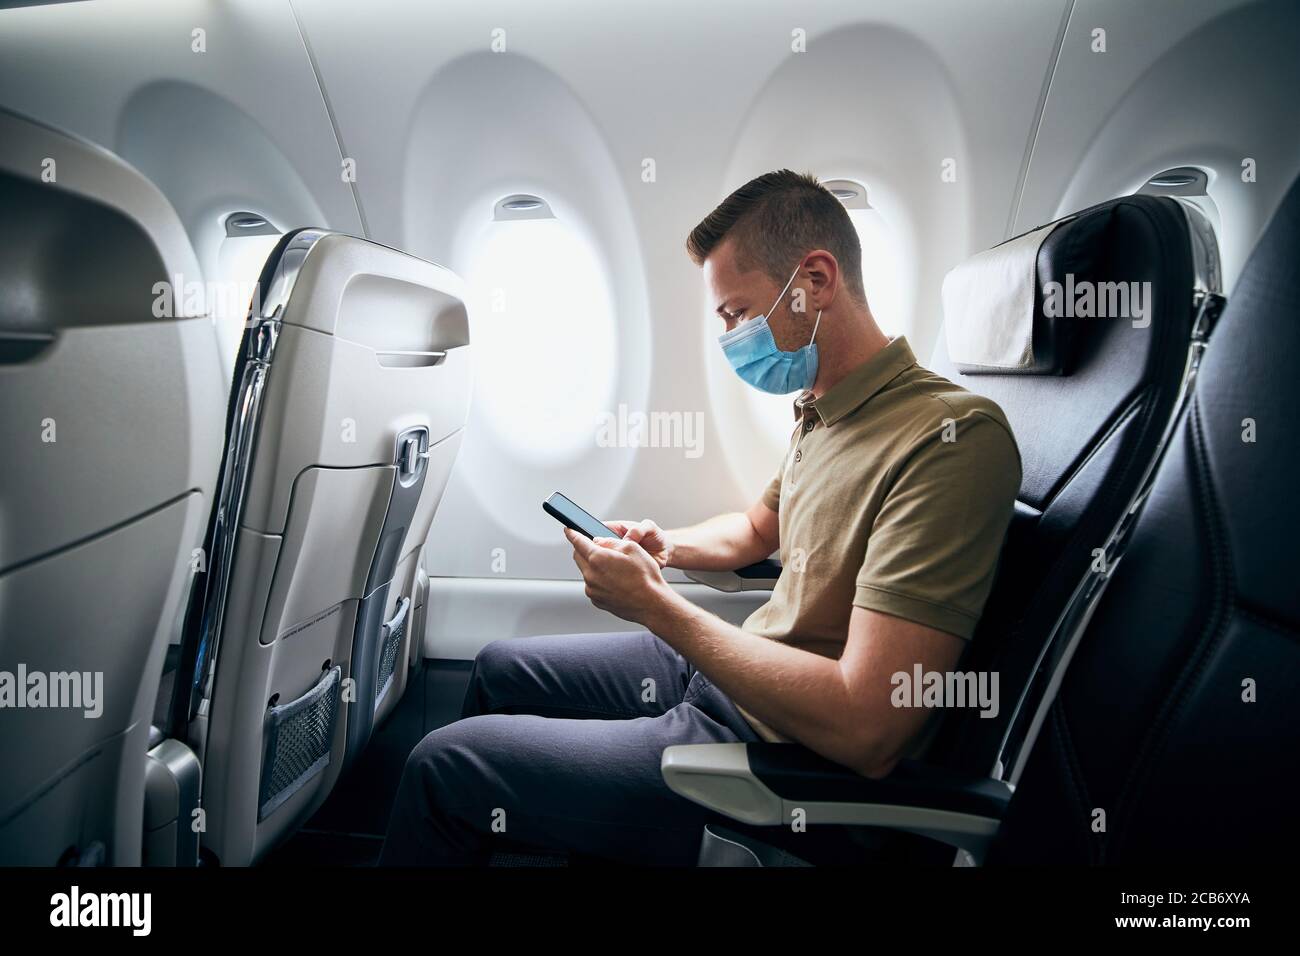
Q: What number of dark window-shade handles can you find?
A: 4